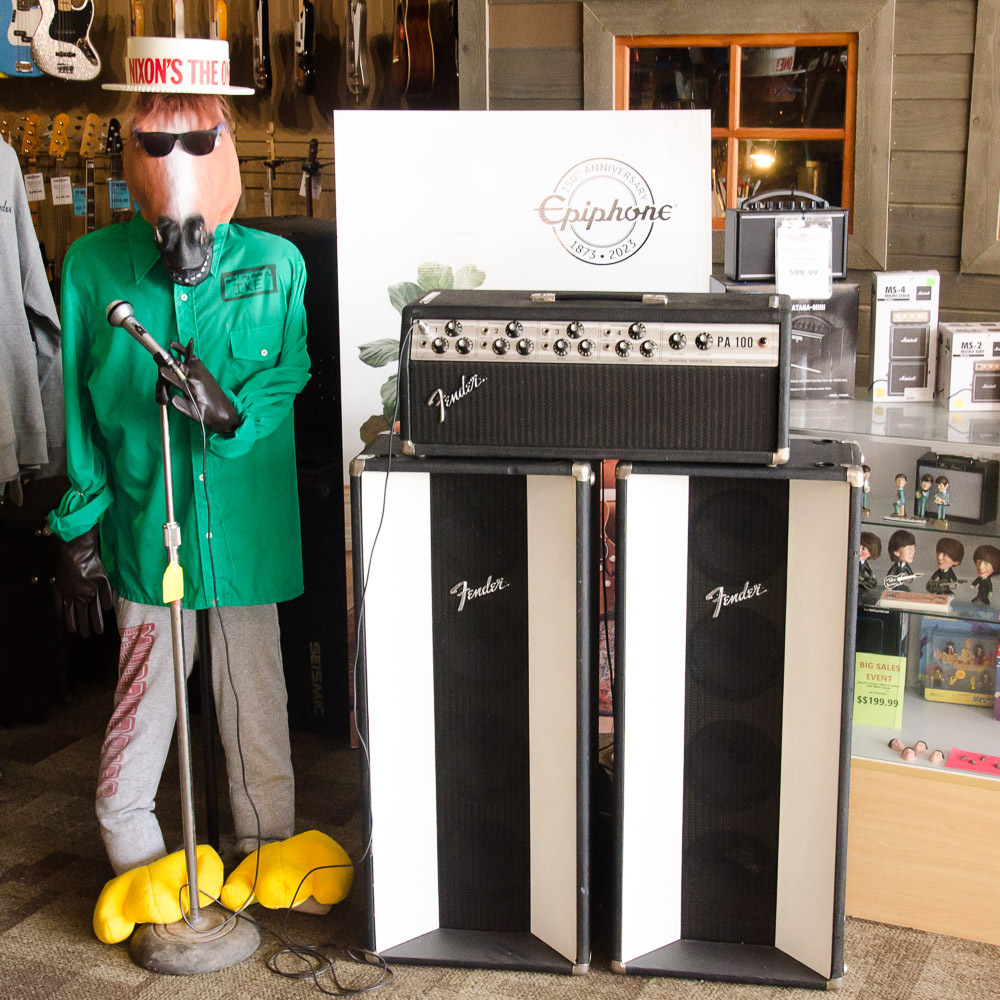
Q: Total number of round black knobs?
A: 14